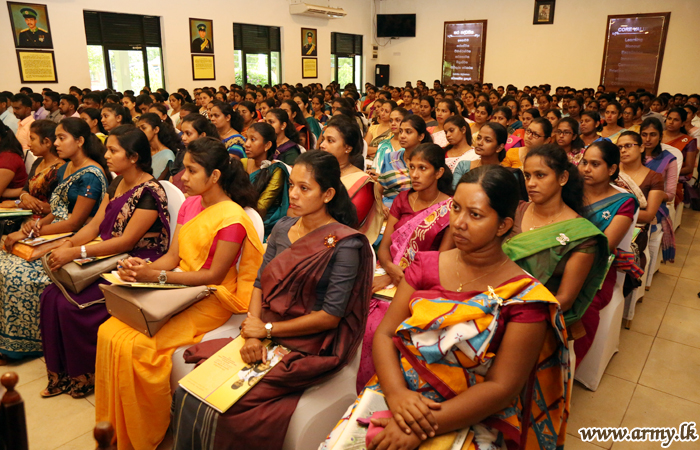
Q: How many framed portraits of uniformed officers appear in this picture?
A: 3